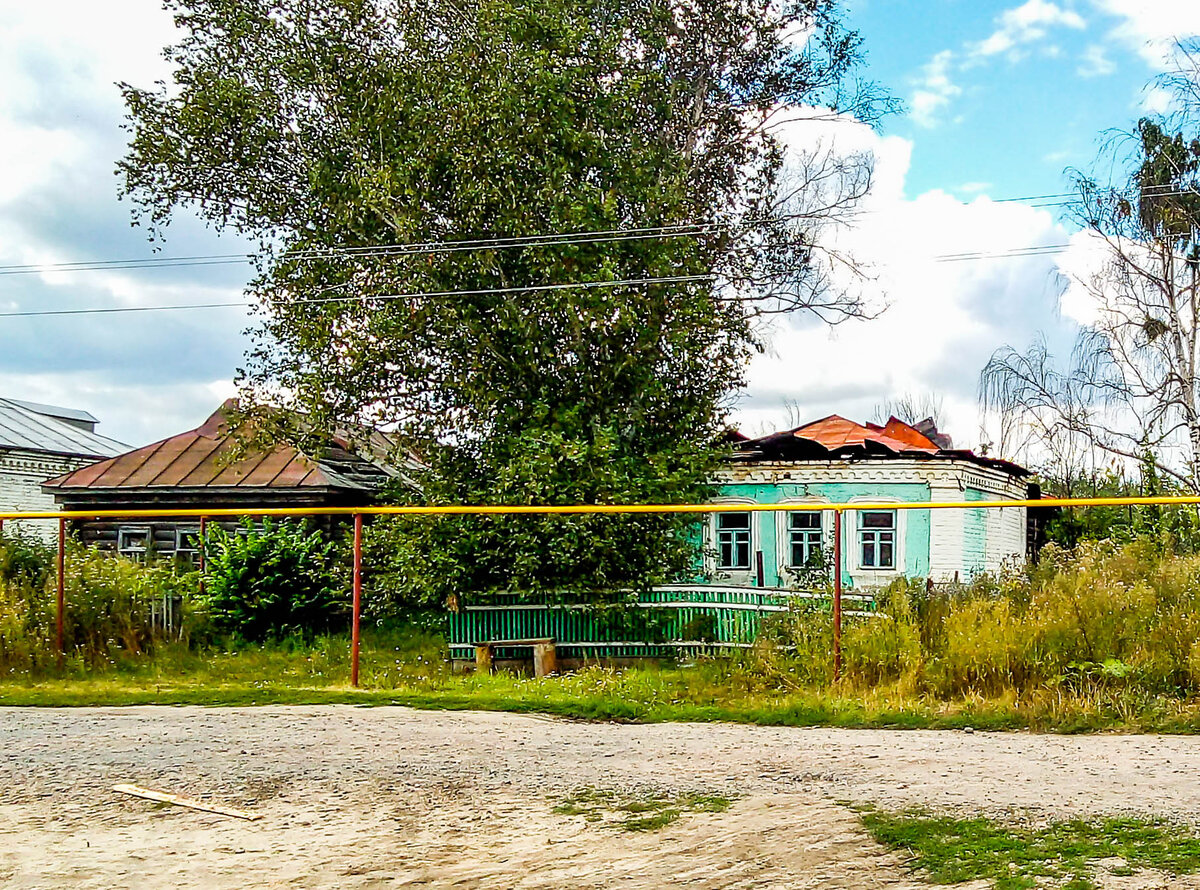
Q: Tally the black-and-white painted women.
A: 0